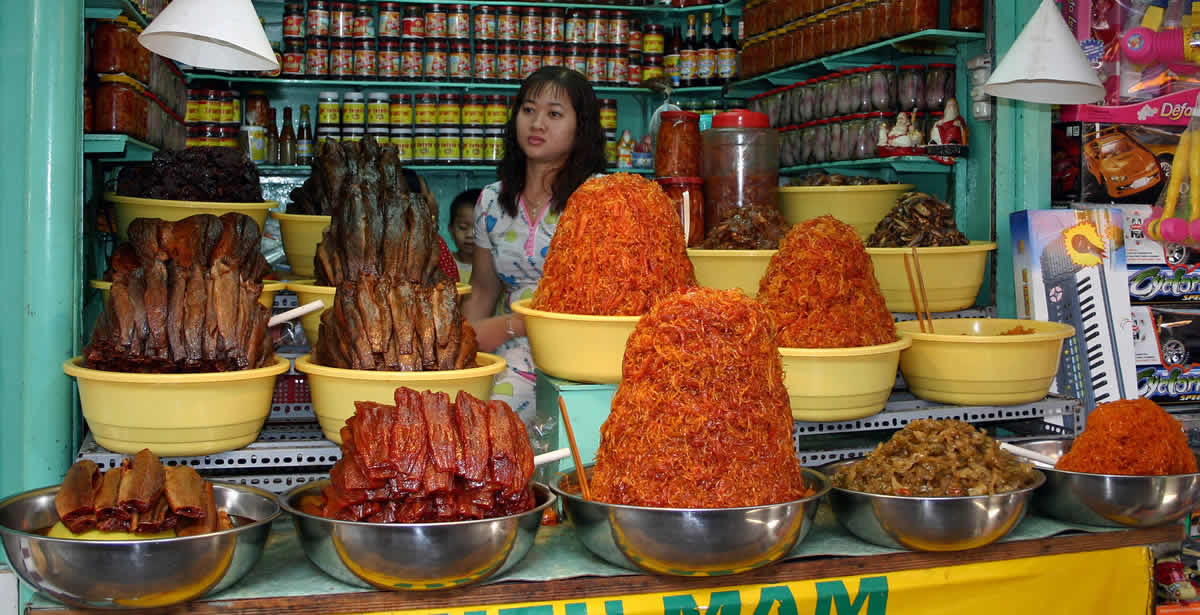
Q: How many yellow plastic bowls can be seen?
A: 12